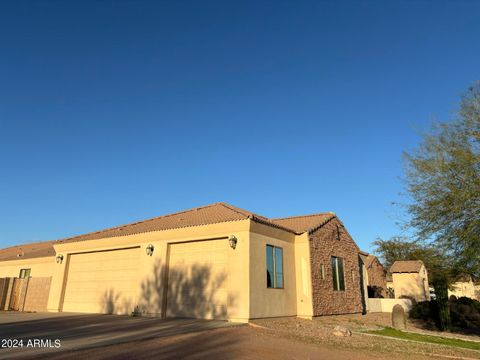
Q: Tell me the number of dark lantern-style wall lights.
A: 3